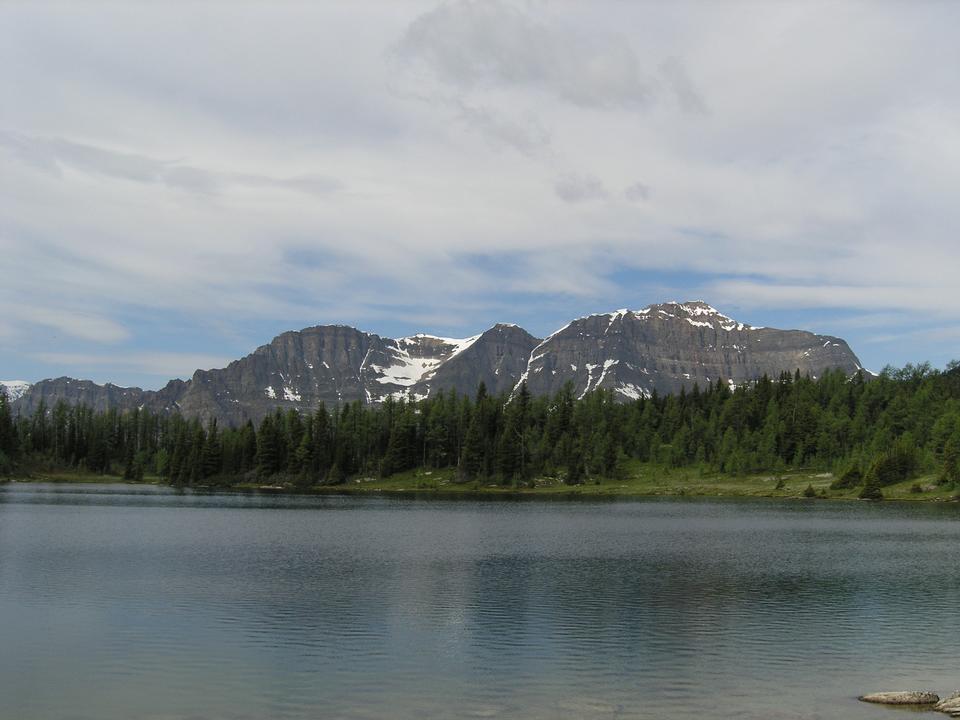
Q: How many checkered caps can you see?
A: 0